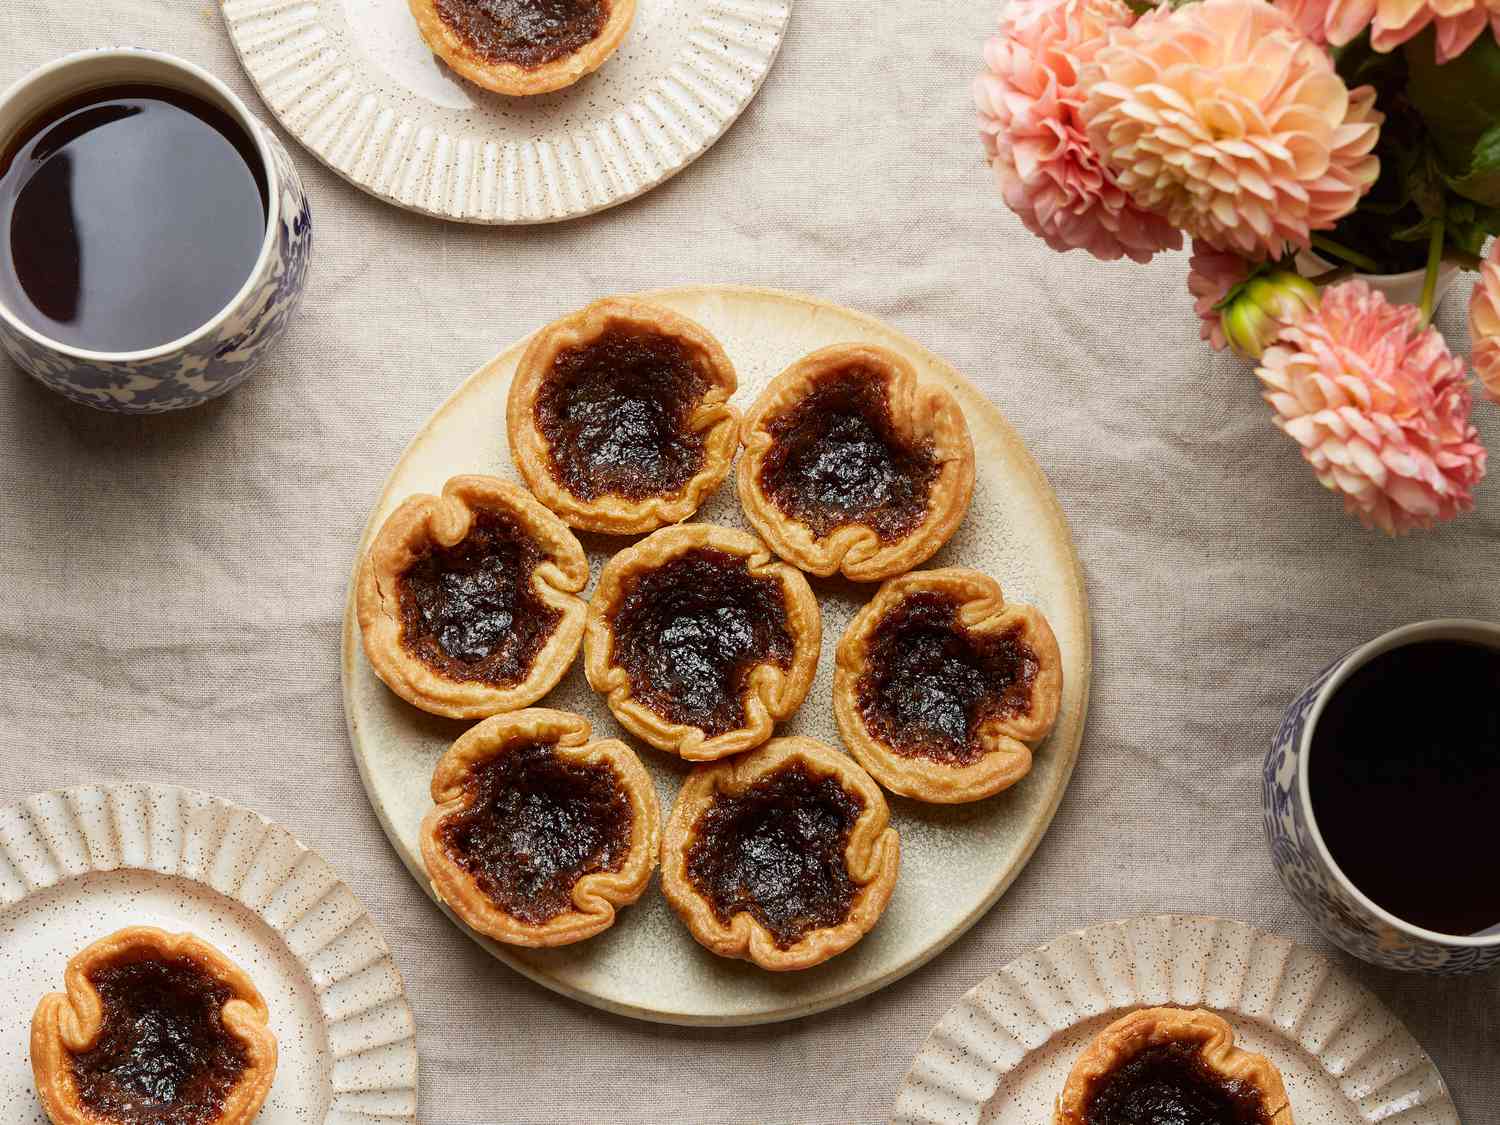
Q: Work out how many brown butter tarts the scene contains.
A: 10